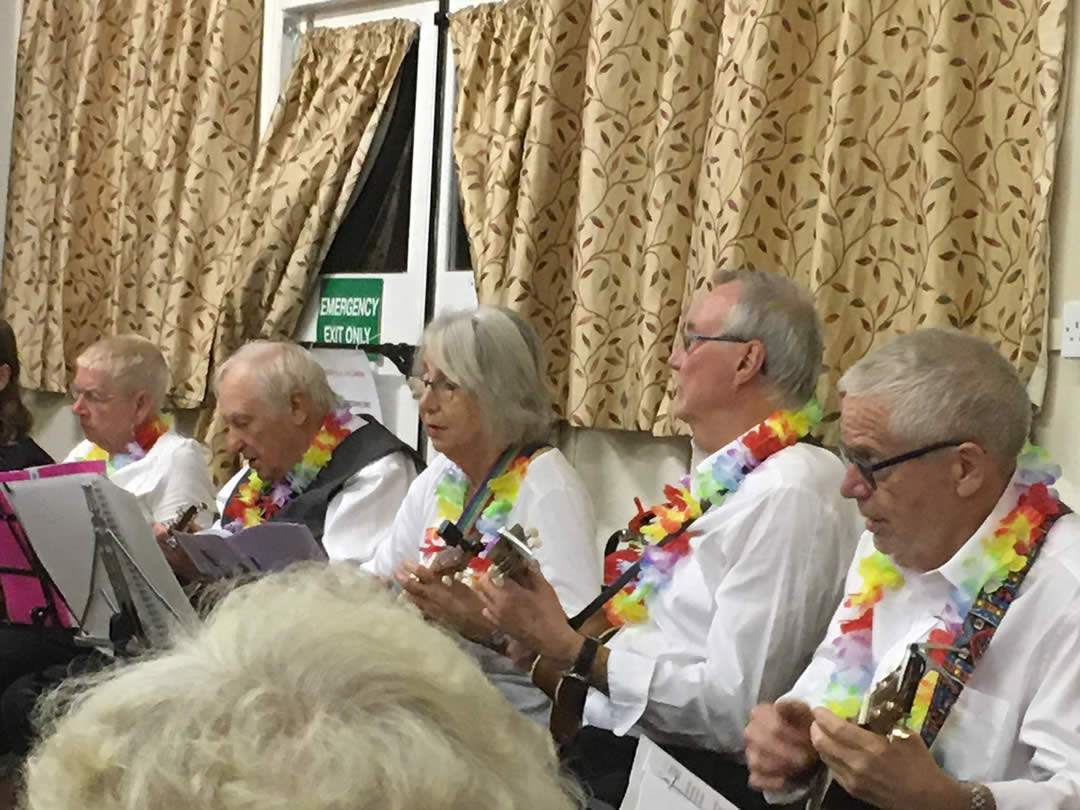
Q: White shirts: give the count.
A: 5